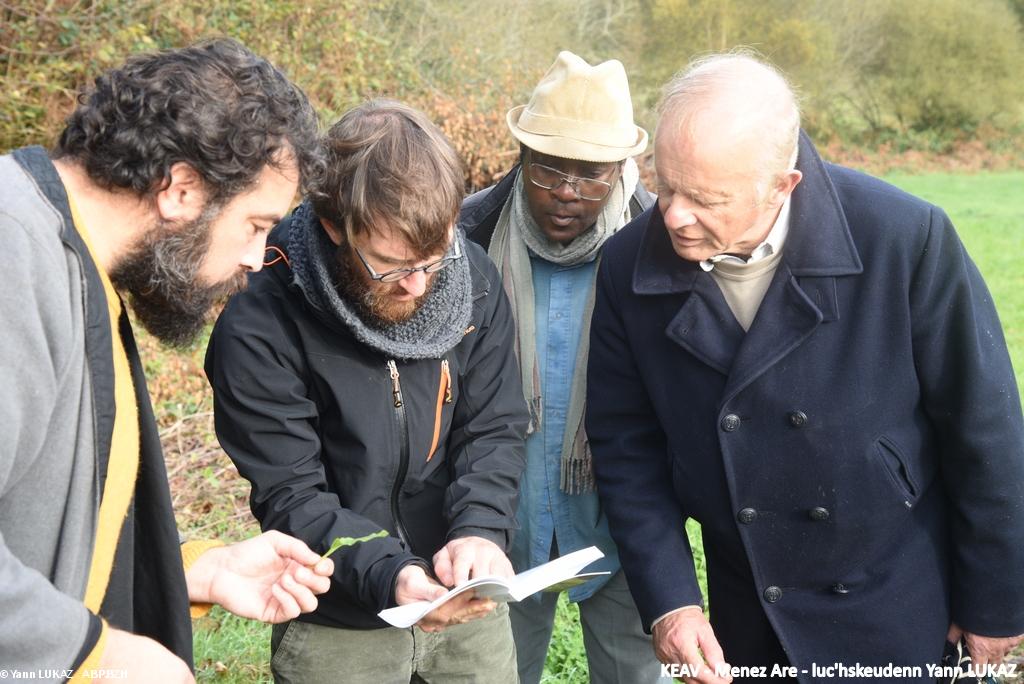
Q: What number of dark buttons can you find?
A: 6